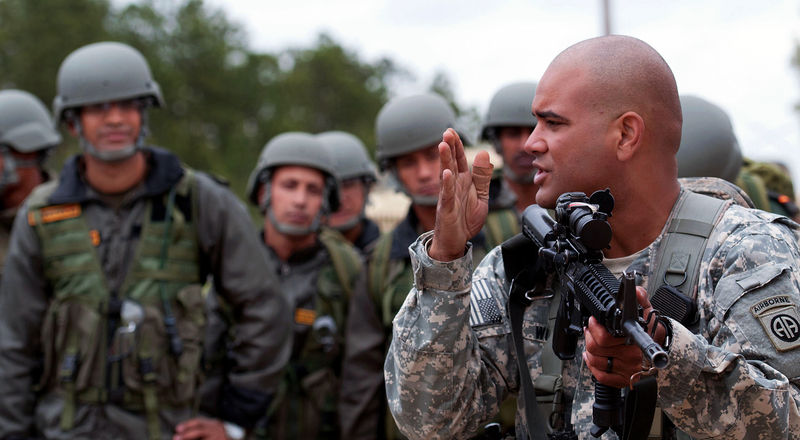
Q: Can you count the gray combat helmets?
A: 7